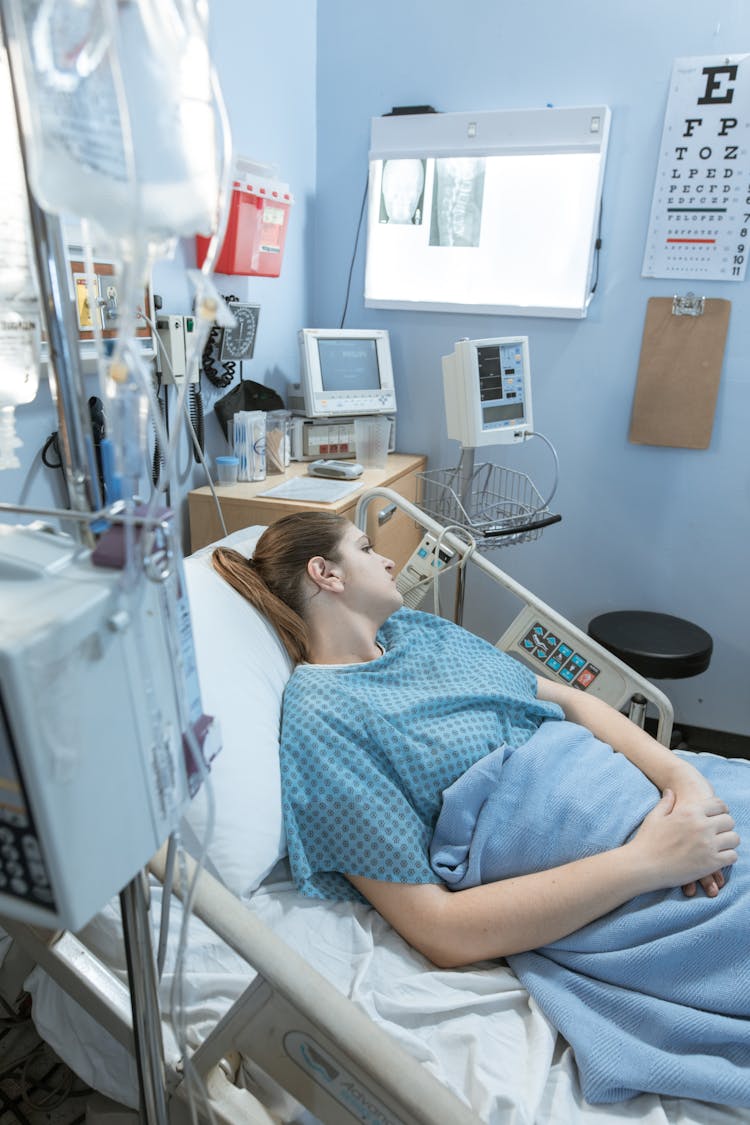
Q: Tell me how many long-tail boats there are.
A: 0